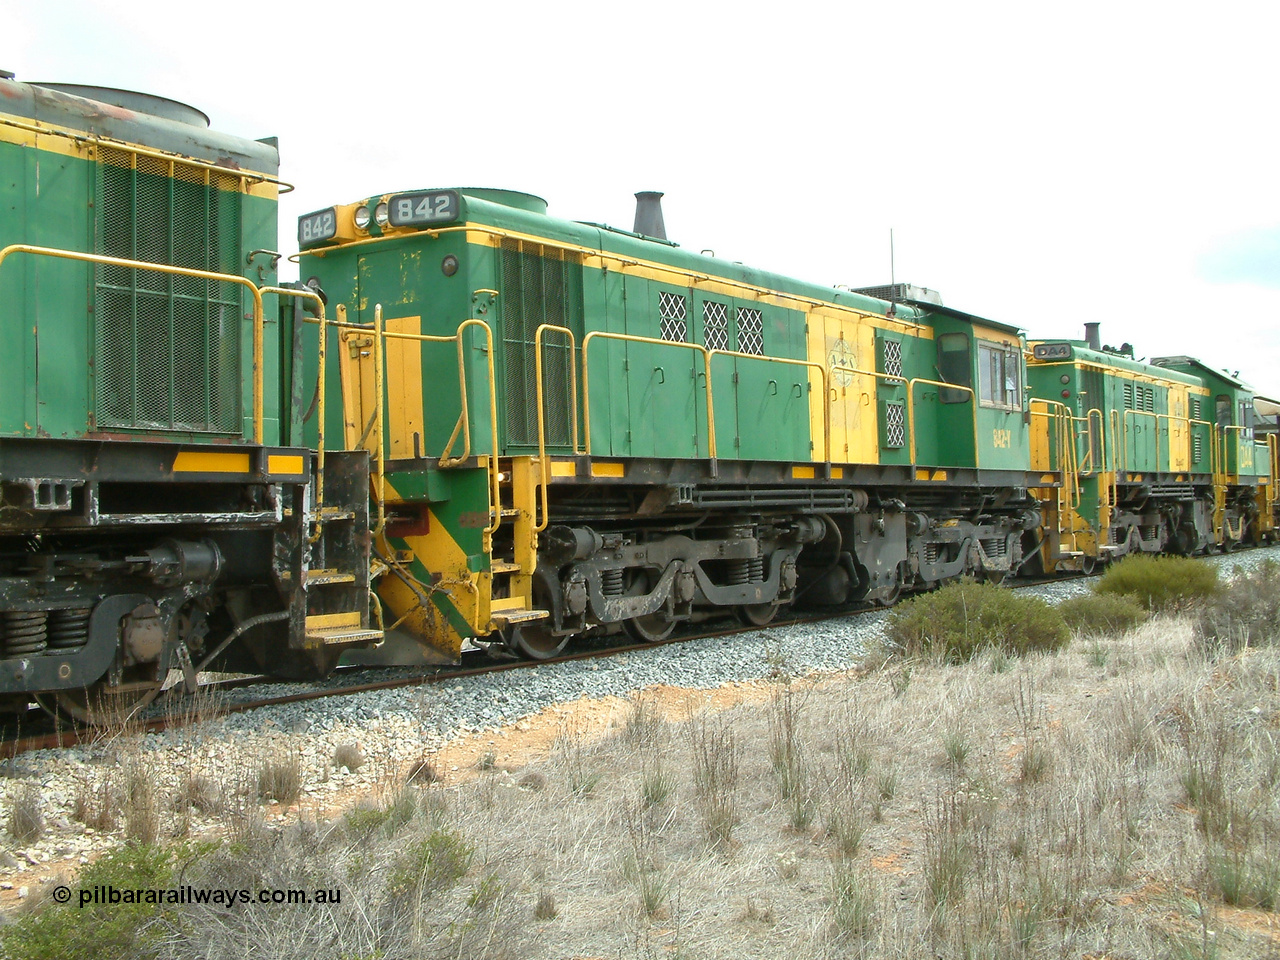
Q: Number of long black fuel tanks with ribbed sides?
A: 0